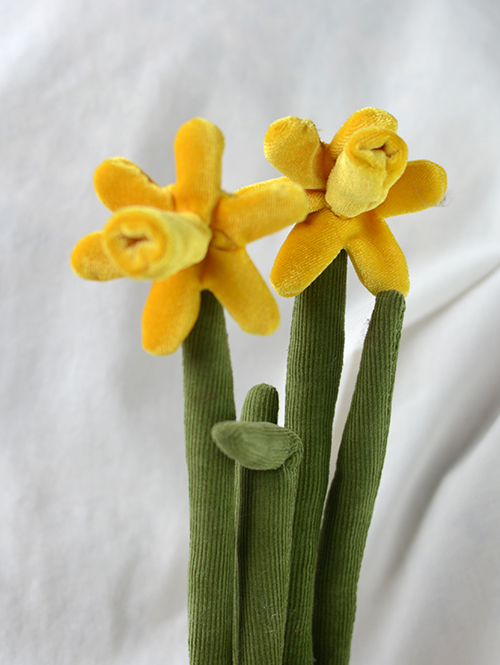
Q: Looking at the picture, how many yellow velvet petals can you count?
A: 12